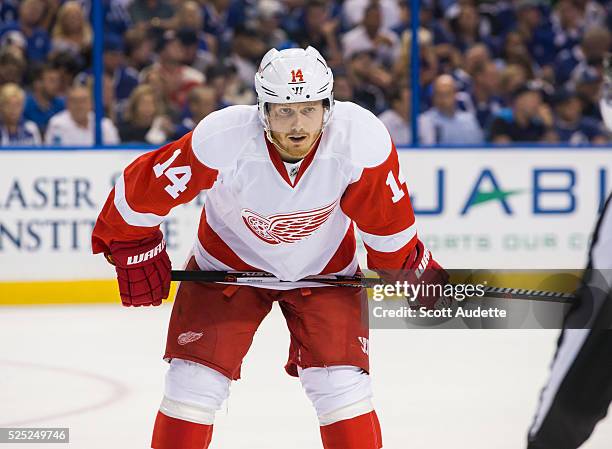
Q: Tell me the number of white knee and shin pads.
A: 2